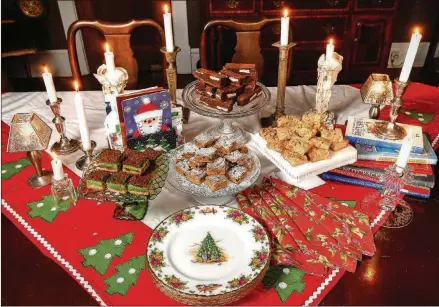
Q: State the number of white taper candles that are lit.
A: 9